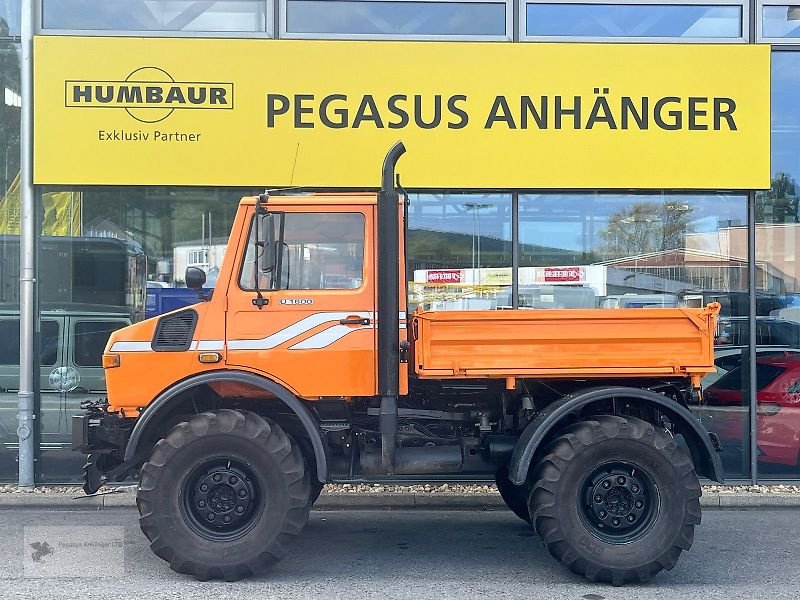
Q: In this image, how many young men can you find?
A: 0